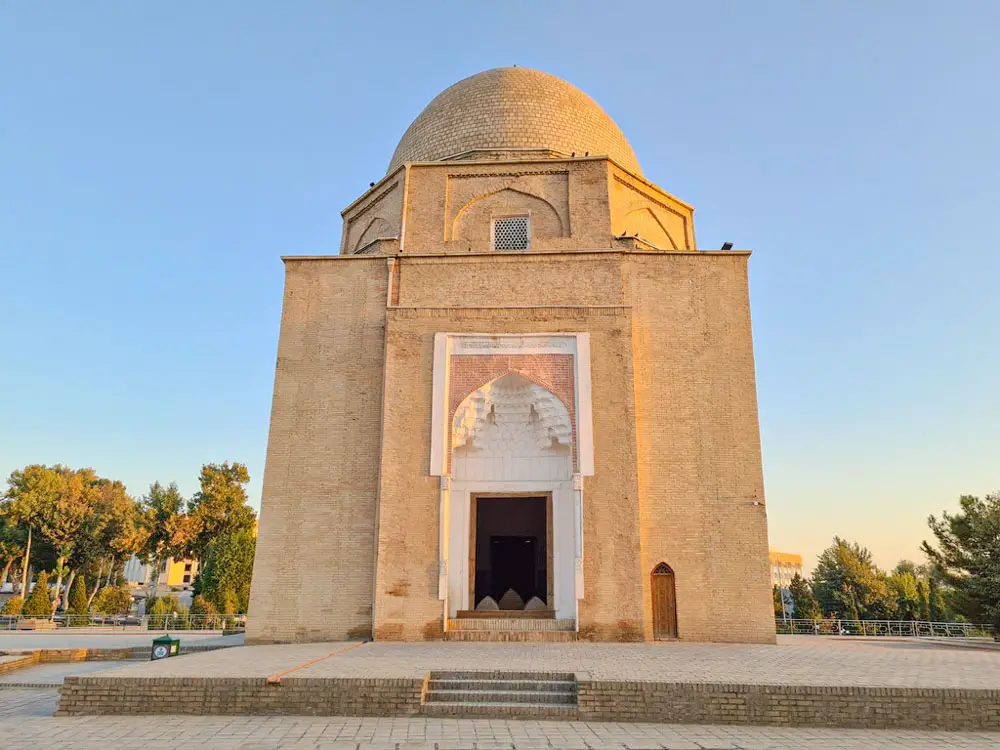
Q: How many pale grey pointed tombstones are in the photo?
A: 3